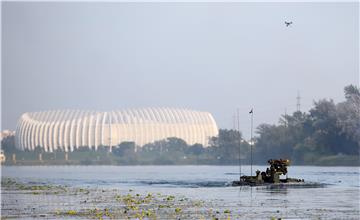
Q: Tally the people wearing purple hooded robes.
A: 0